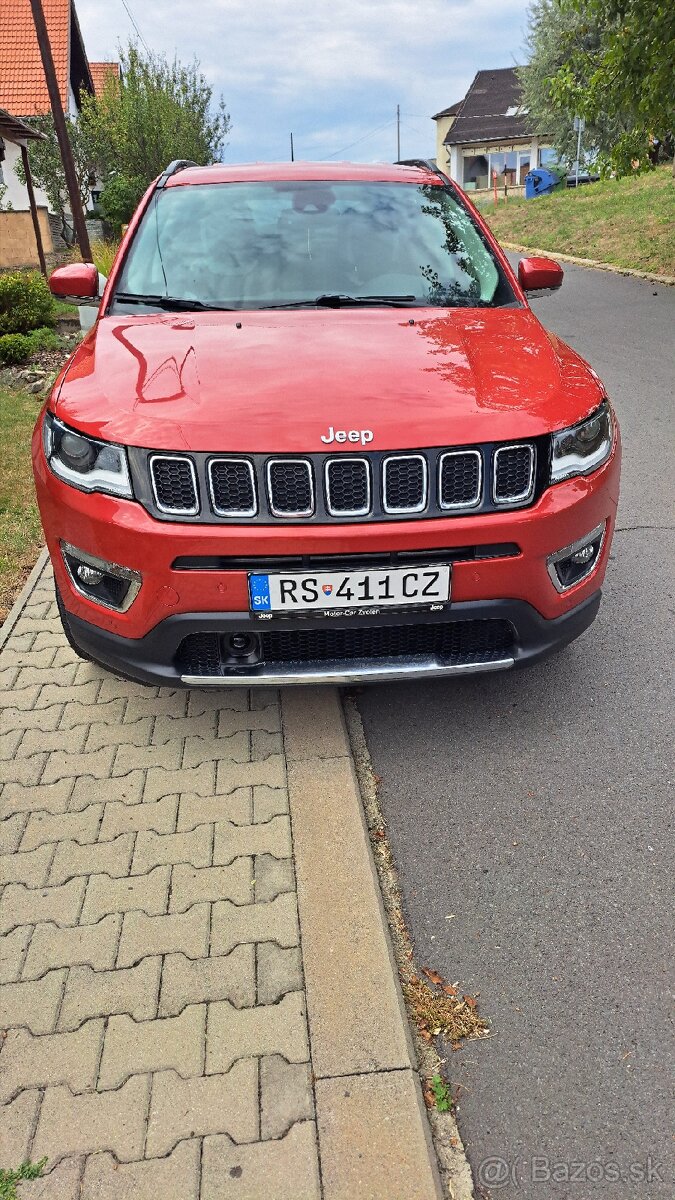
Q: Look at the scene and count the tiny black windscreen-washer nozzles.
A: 2